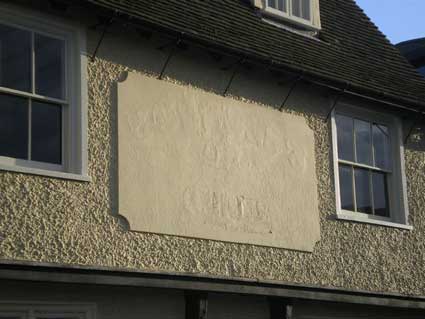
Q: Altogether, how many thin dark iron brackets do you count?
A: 6